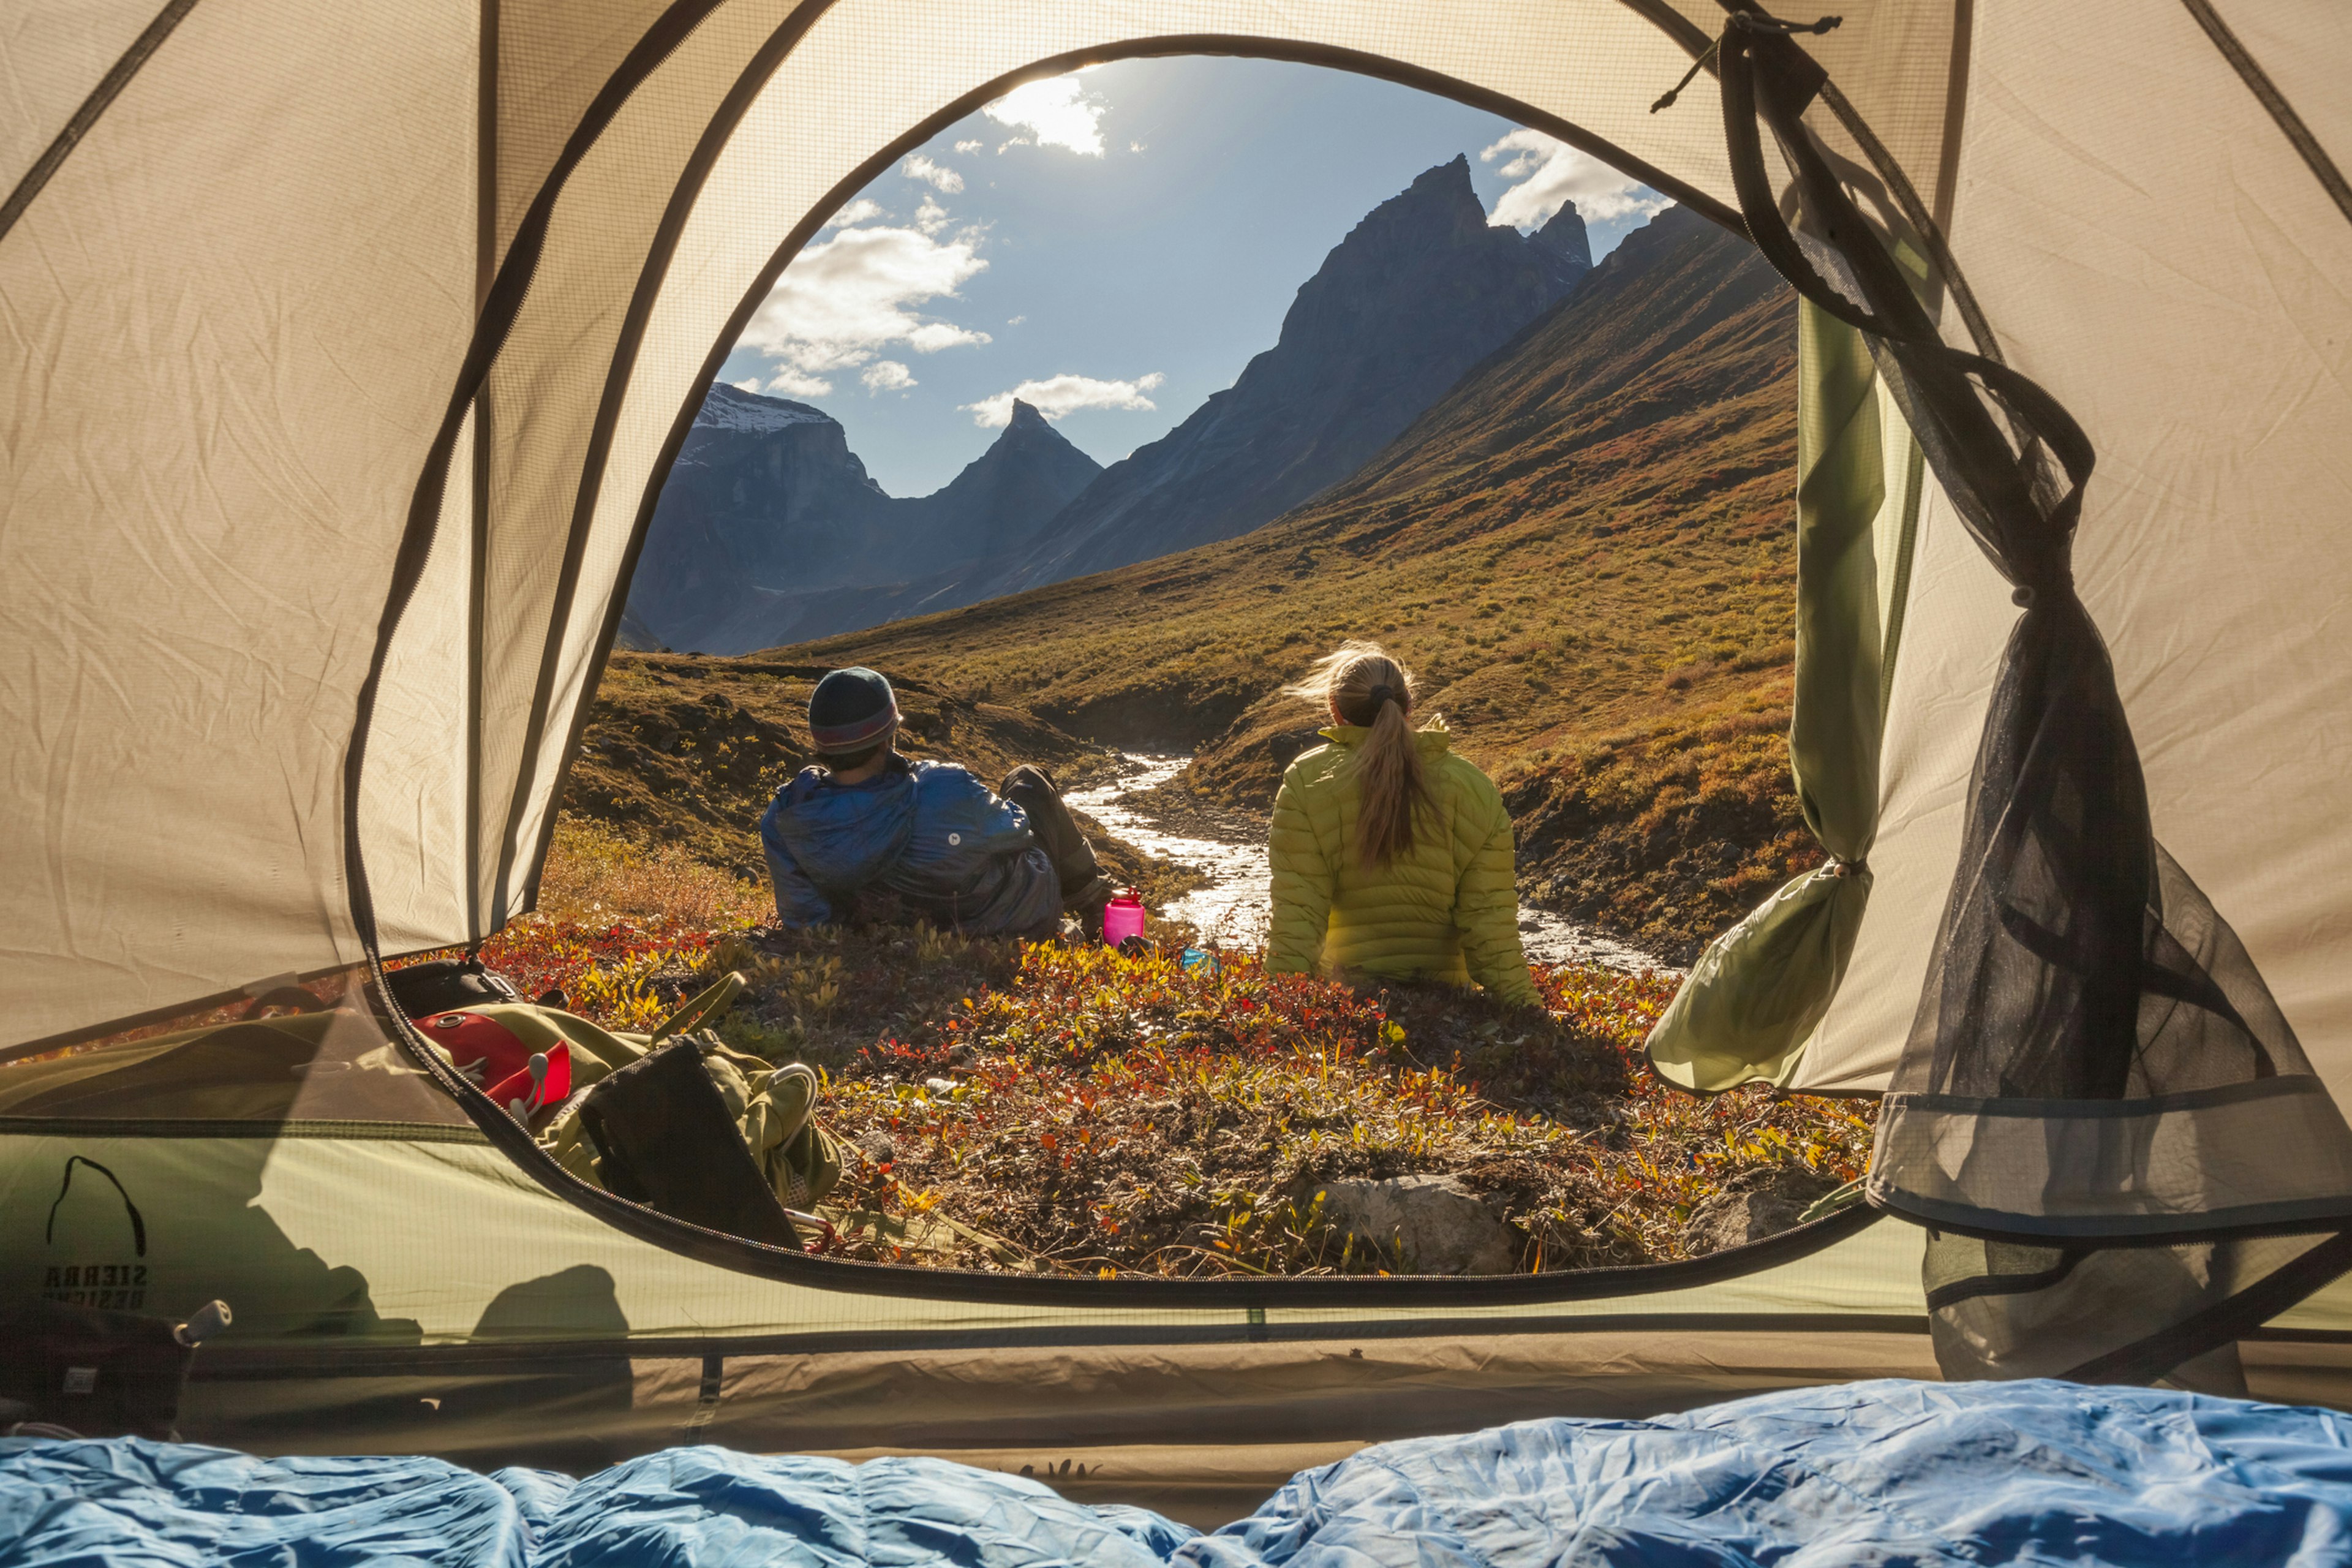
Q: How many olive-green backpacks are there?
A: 1